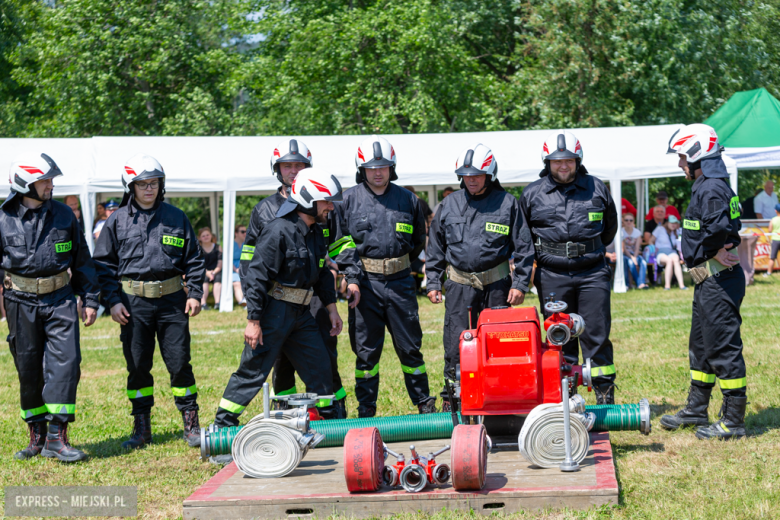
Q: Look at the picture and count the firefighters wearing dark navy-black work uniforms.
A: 8